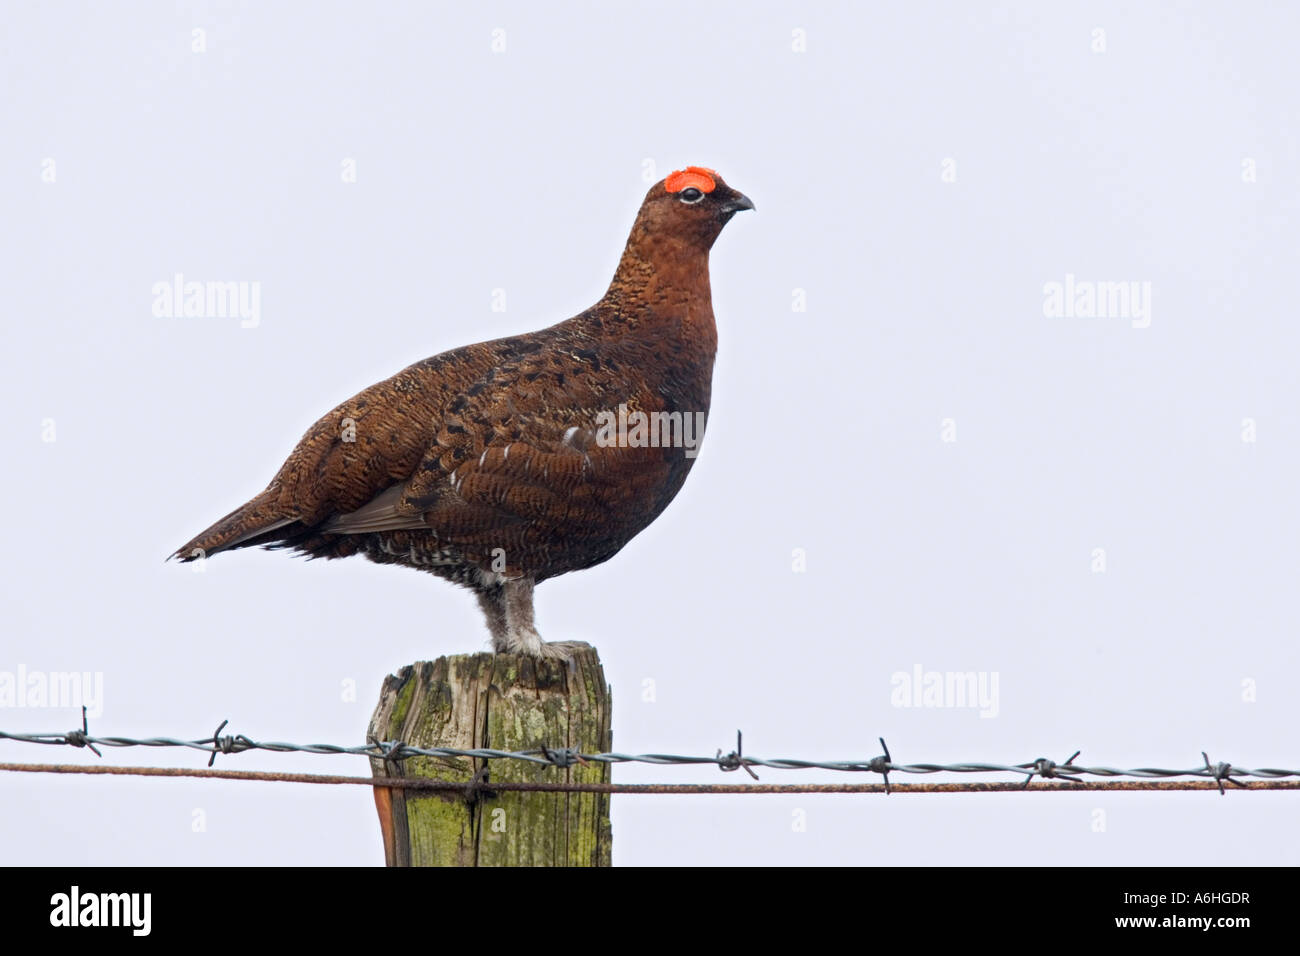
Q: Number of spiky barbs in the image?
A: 8